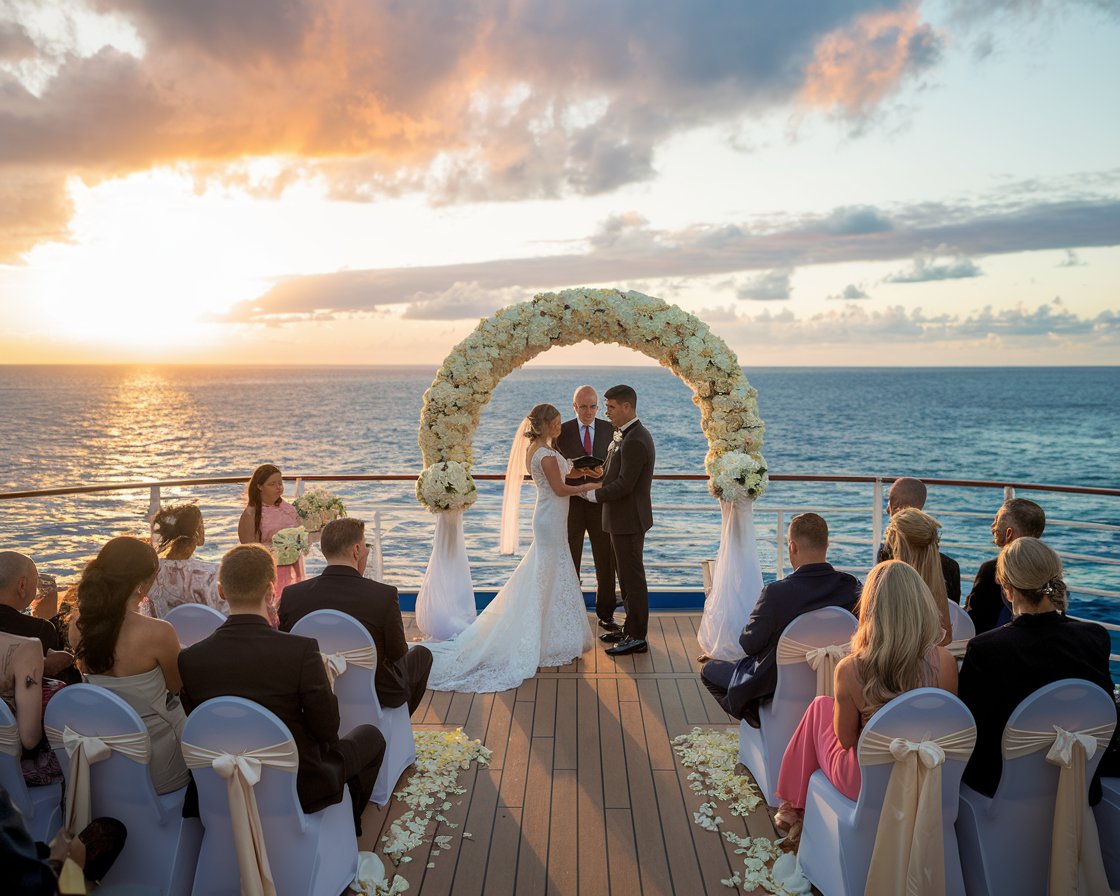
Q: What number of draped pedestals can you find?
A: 2